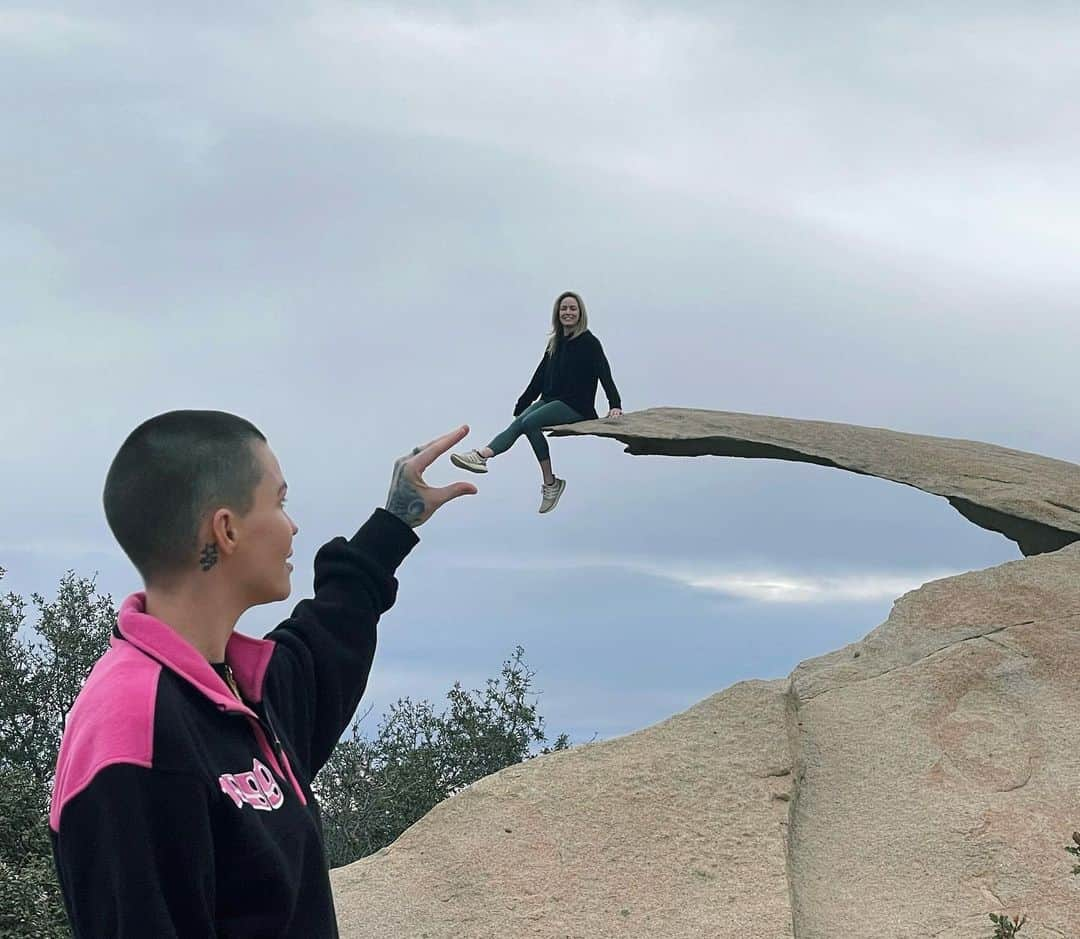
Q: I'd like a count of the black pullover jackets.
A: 2